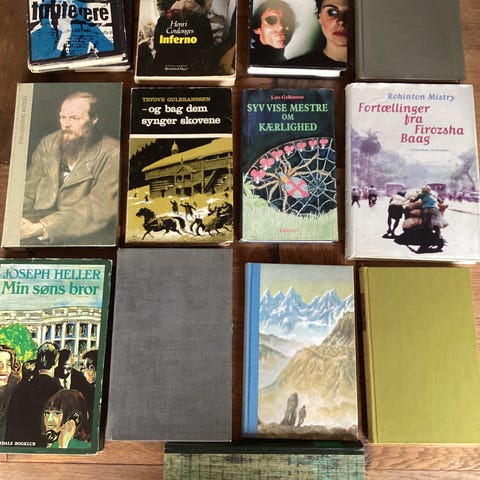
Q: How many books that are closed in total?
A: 13